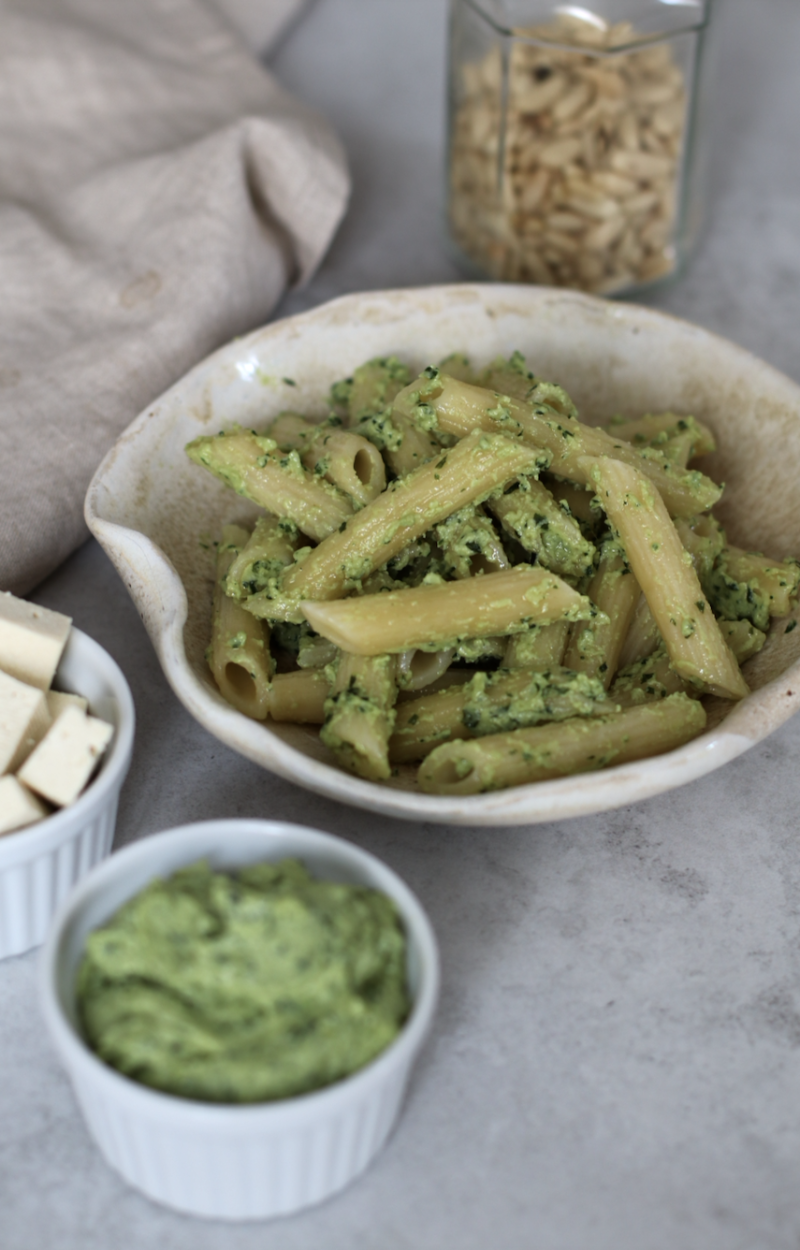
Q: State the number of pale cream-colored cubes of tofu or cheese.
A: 5